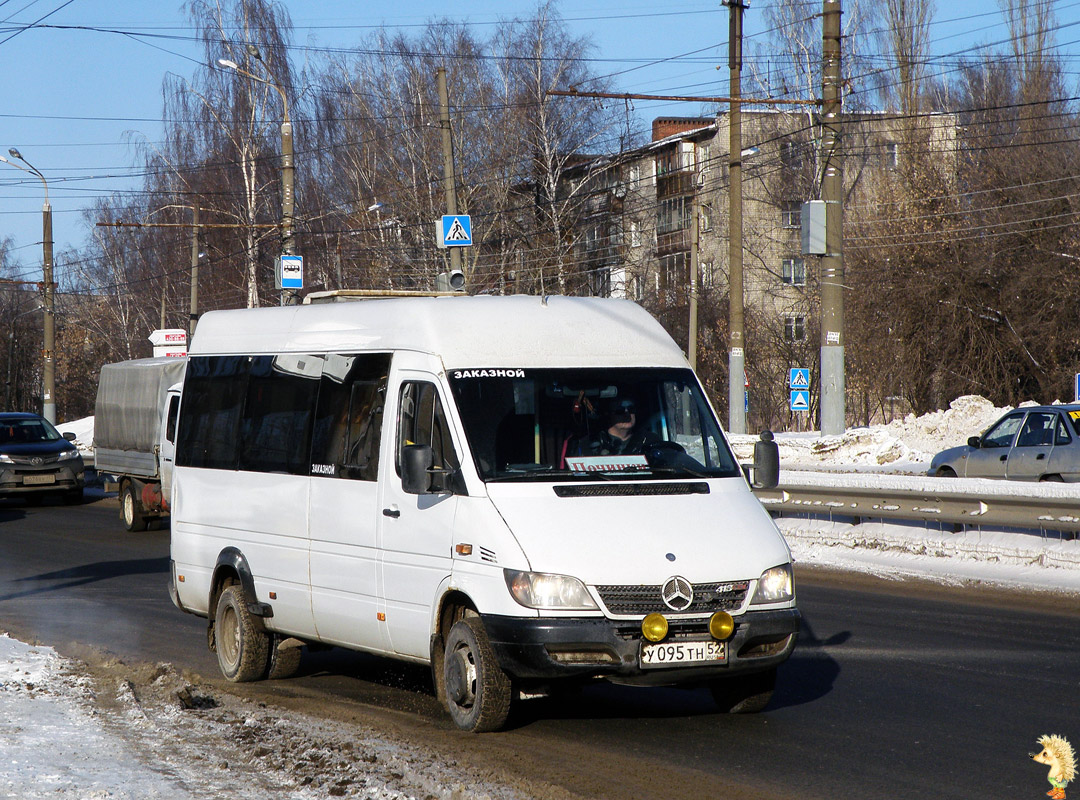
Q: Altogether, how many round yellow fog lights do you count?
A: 2